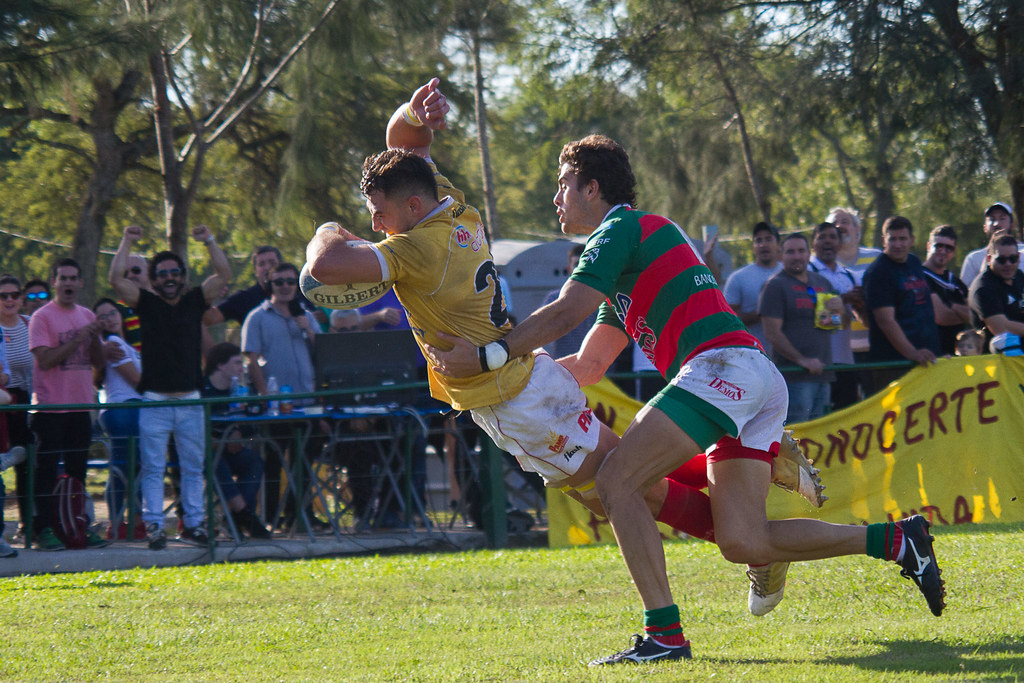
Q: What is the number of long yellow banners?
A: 1